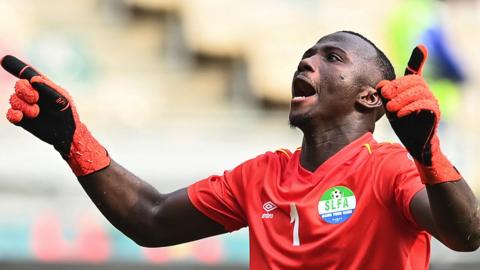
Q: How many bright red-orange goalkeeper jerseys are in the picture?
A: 1